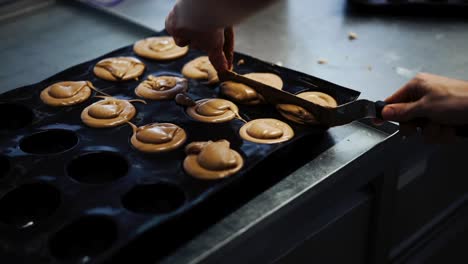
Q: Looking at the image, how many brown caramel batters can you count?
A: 12